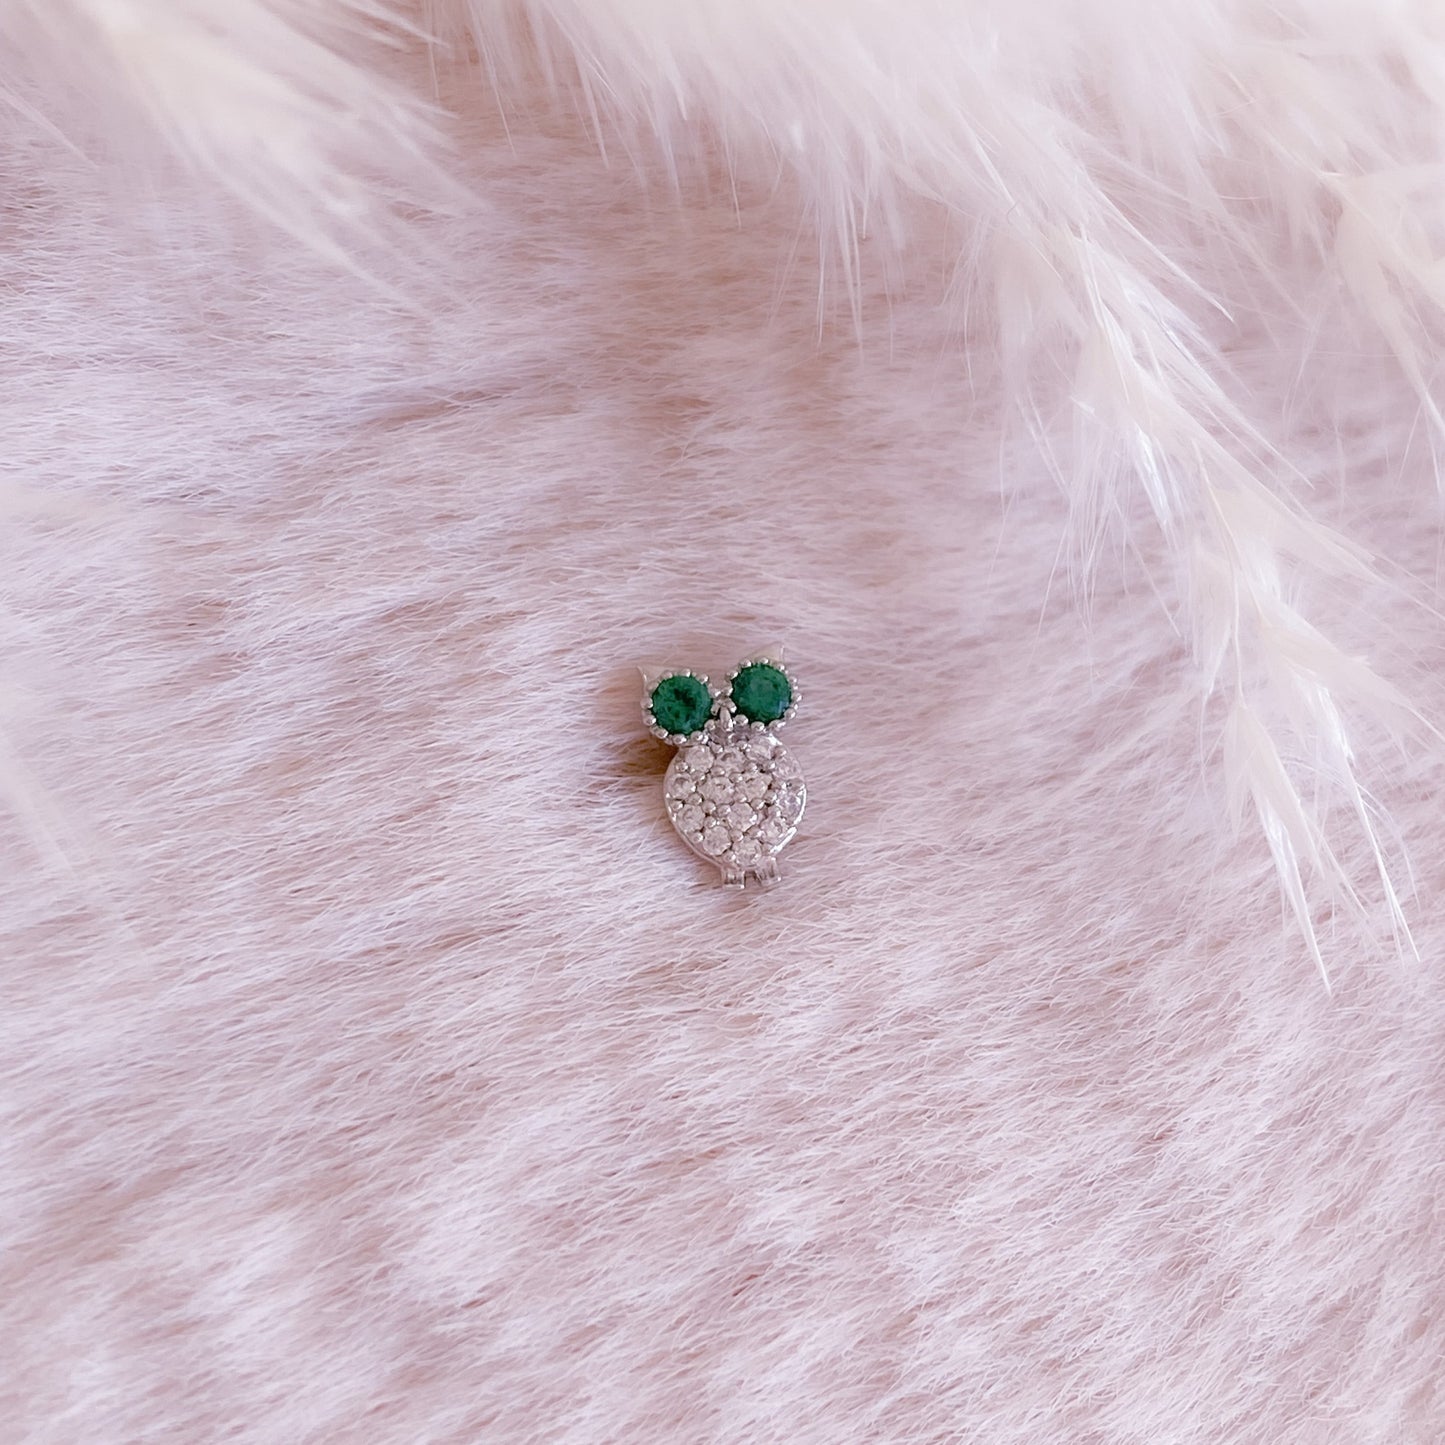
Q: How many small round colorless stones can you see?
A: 13